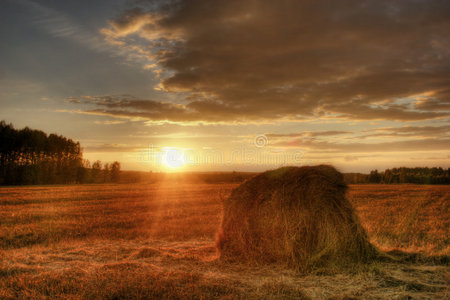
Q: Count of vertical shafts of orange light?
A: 1